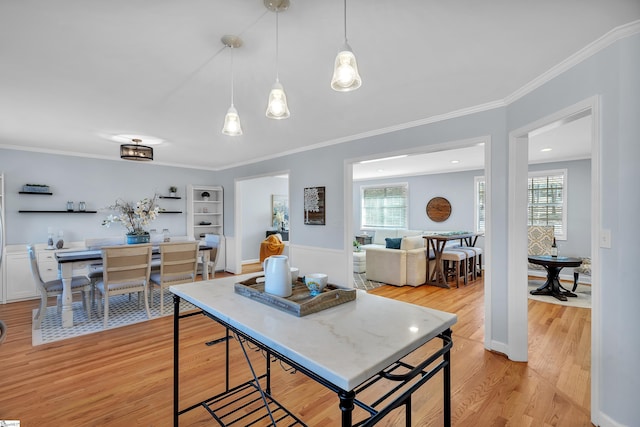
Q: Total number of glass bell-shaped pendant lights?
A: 3